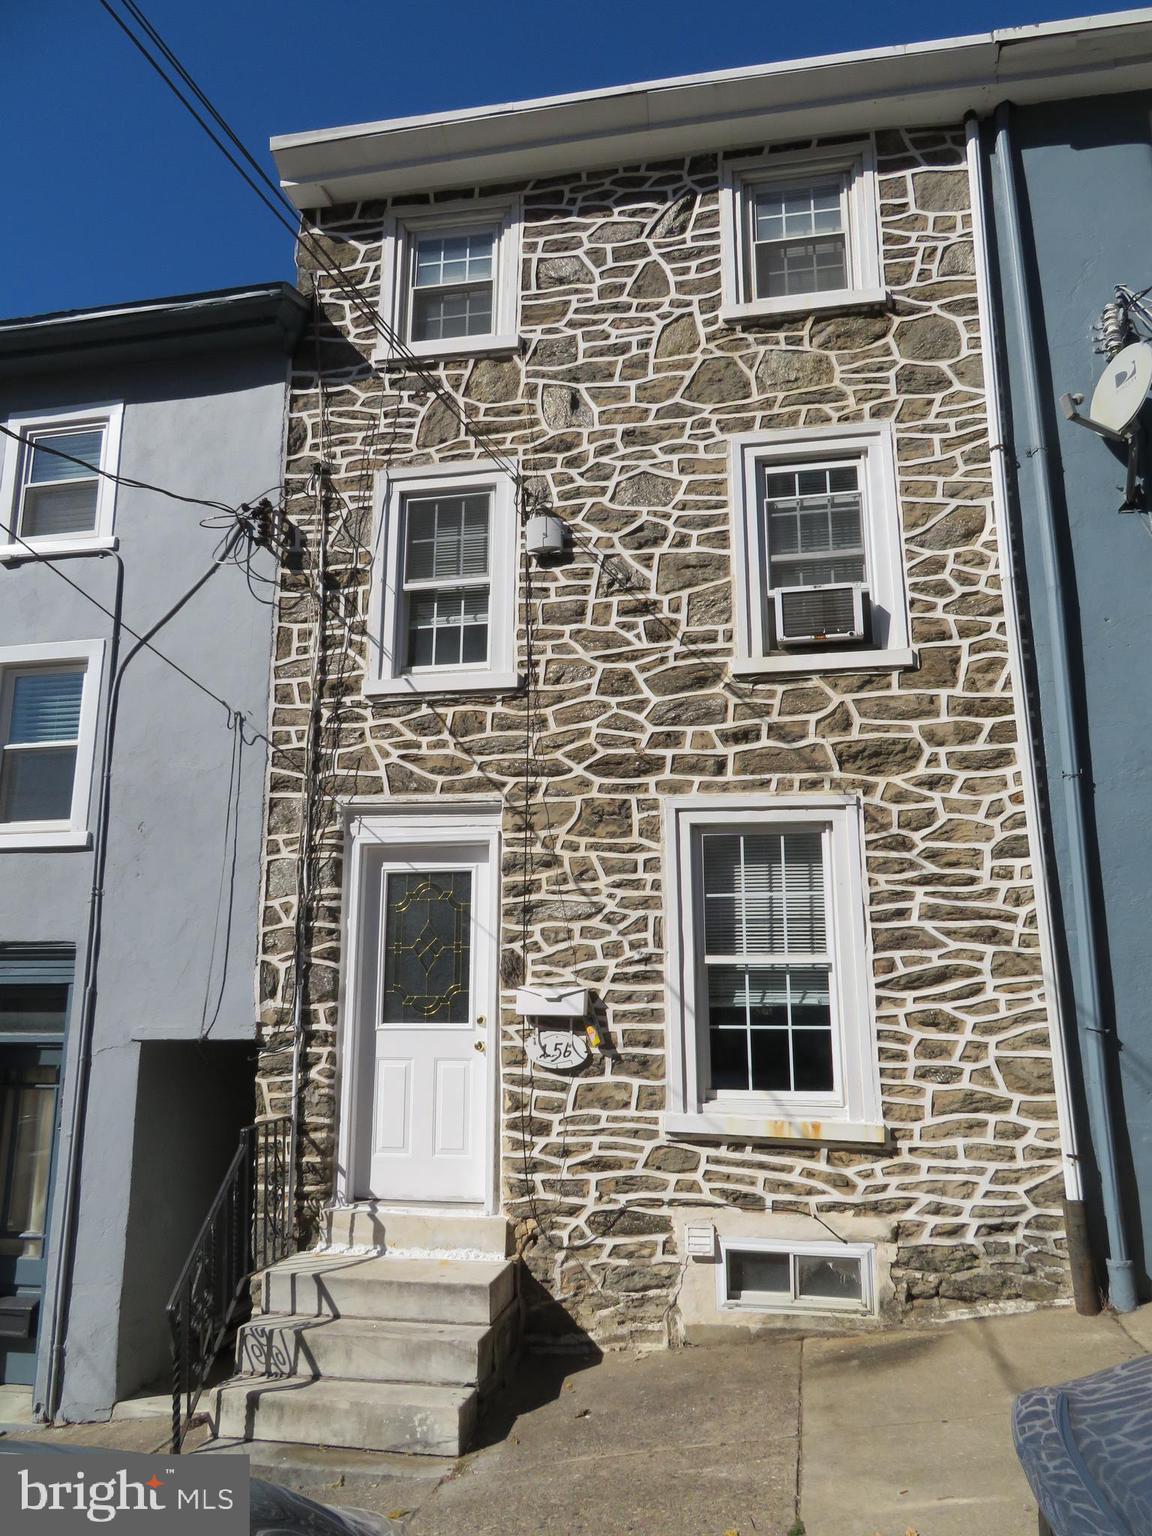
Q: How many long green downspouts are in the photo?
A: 1